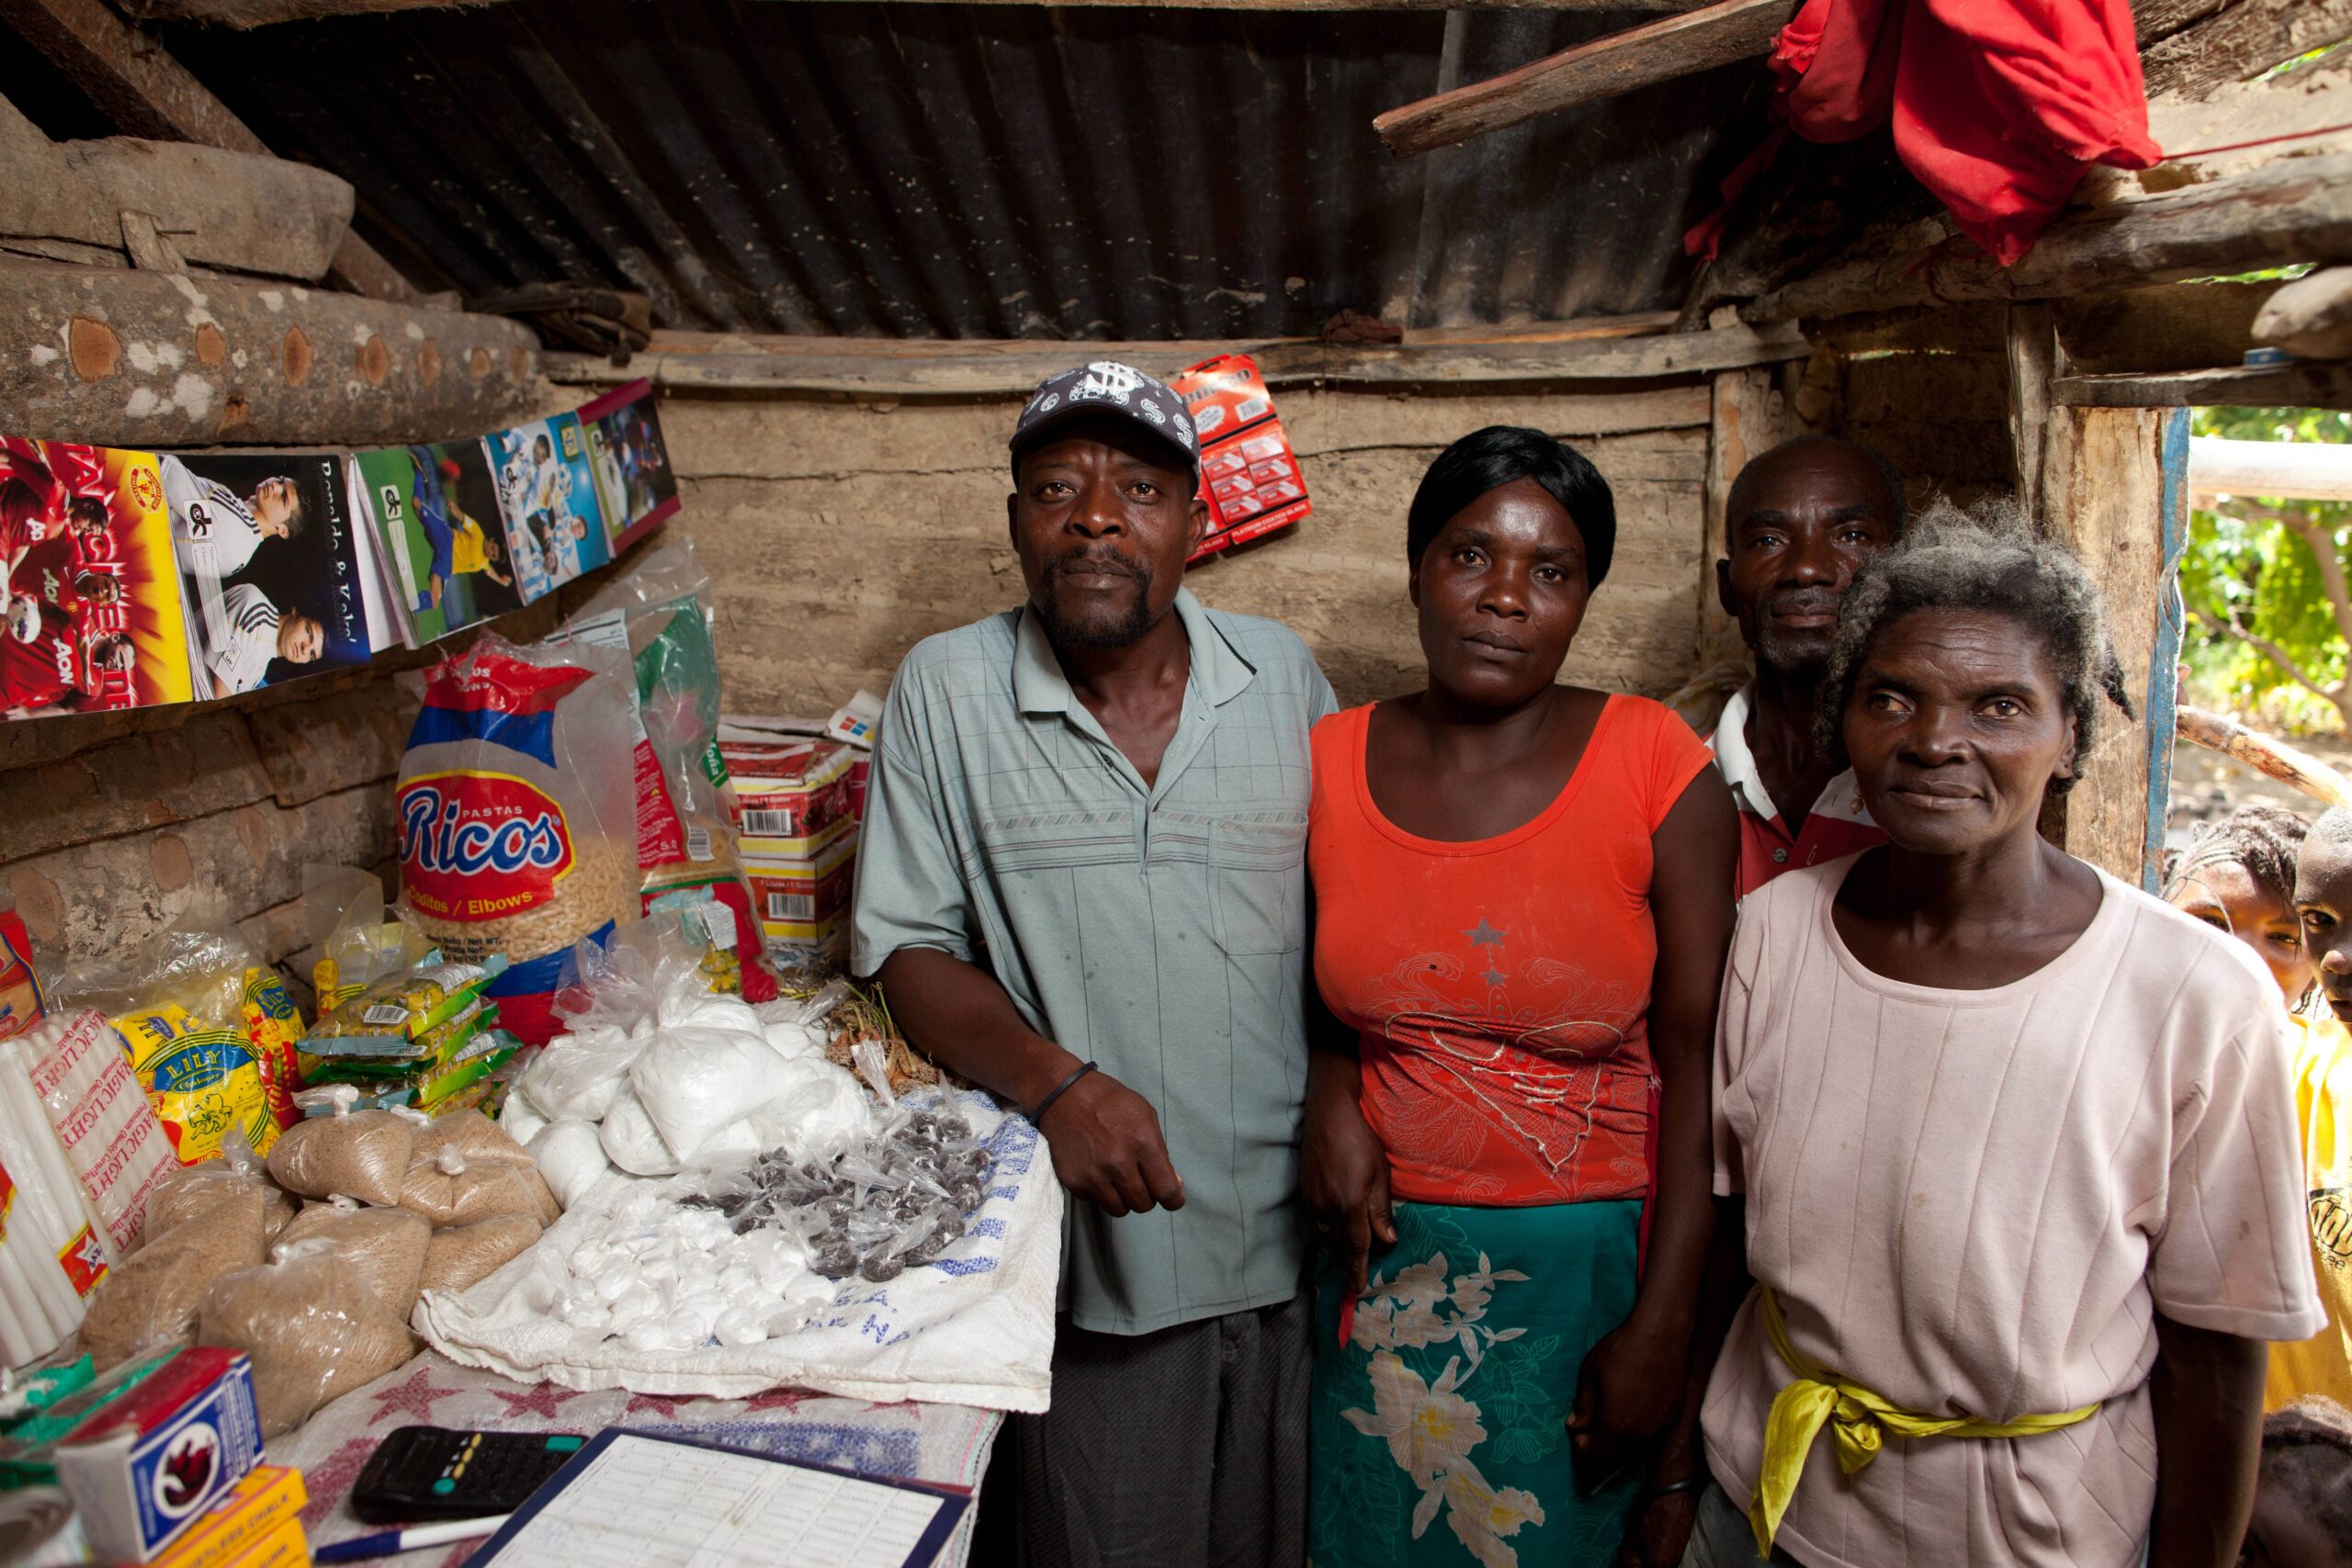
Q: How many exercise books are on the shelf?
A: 5